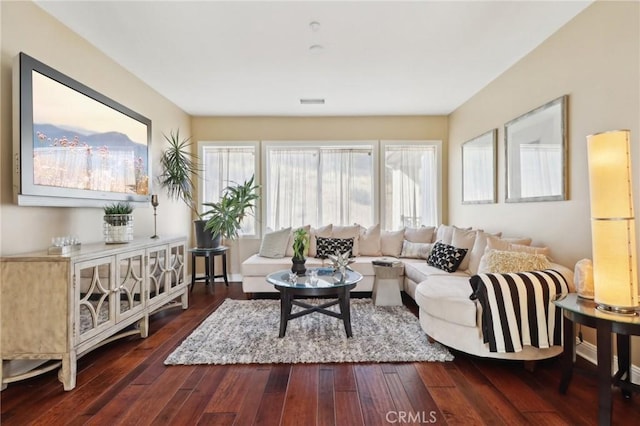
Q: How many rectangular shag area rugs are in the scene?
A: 1